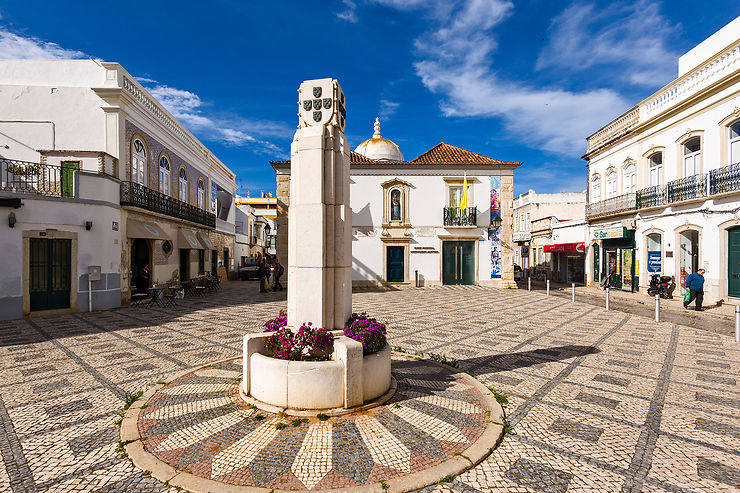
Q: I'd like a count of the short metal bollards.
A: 6